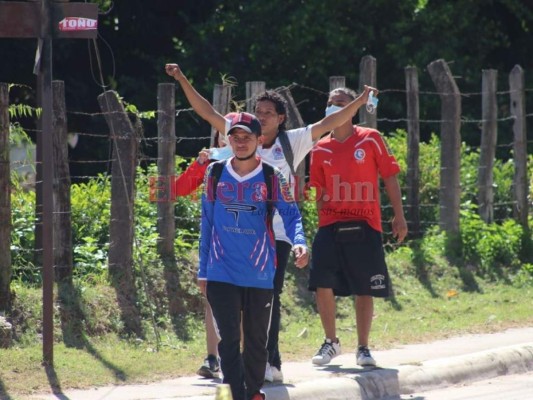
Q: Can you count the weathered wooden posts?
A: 13